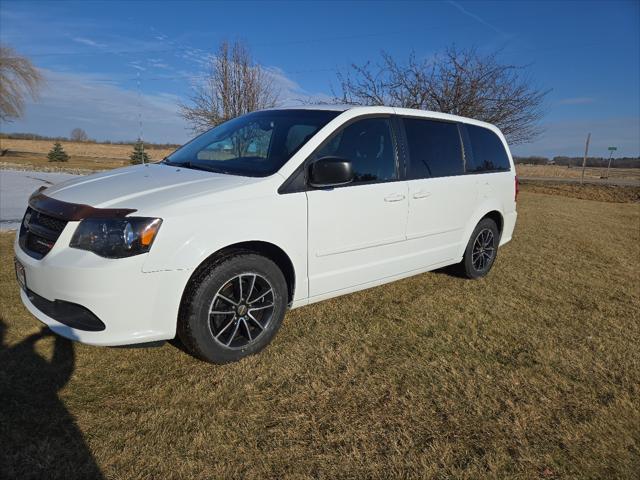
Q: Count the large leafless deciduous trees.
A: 3